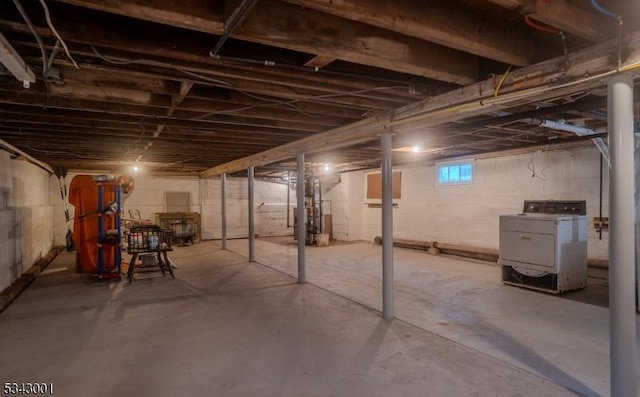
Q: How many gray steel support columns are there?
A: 5